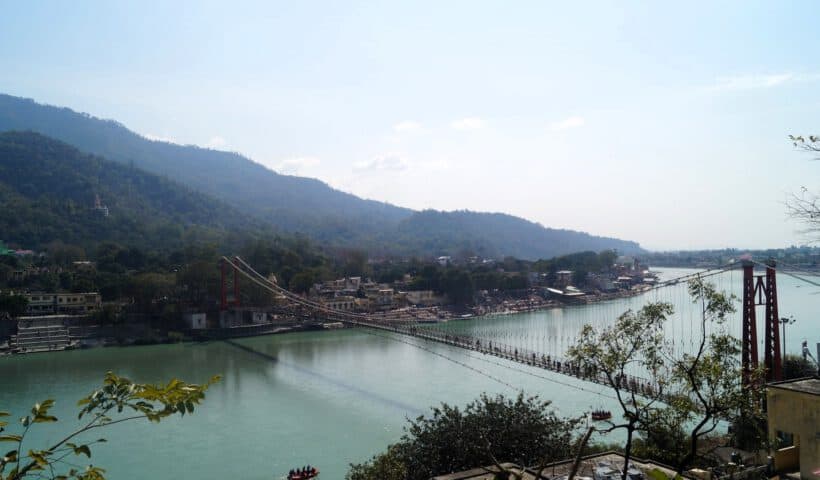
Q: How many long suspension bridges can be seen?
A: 1